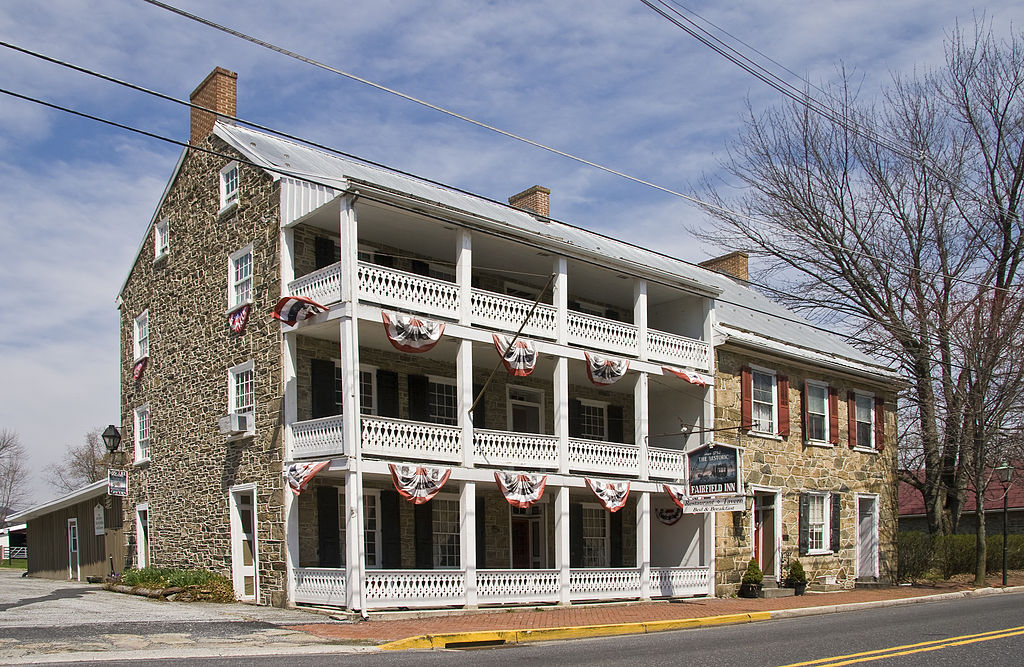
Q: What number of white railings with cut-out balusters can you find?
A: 15